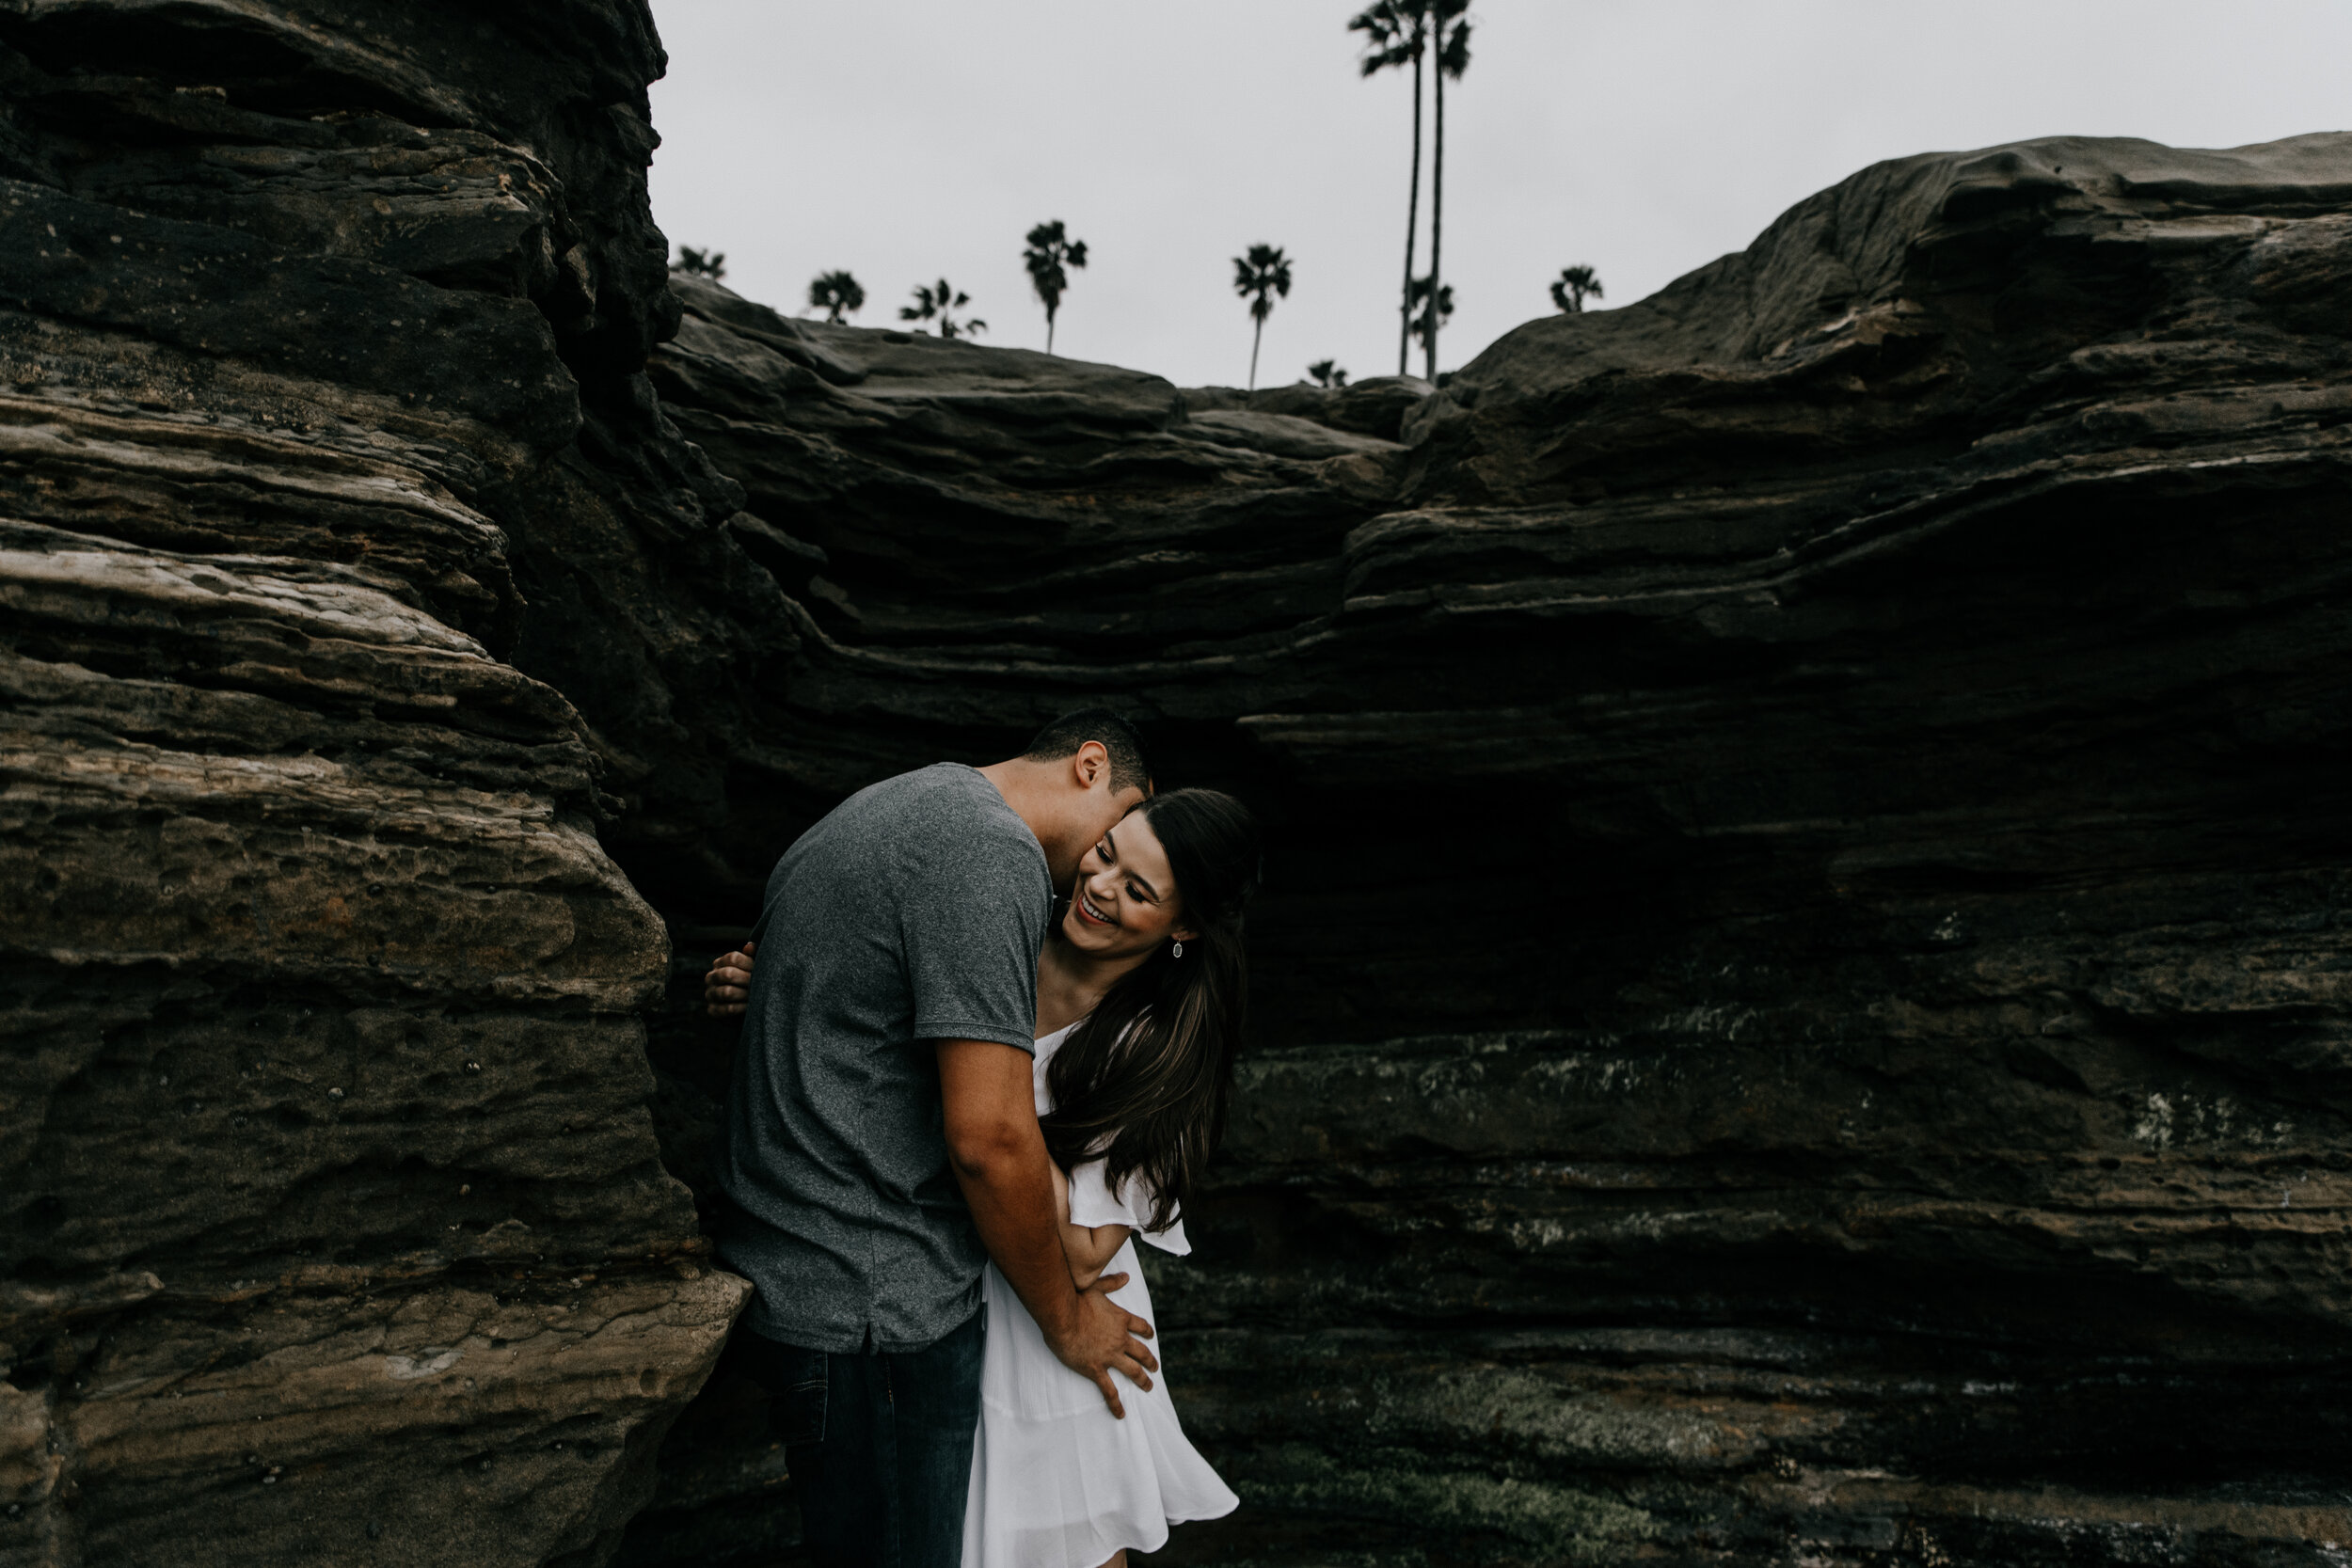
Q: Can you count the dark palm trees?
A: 10